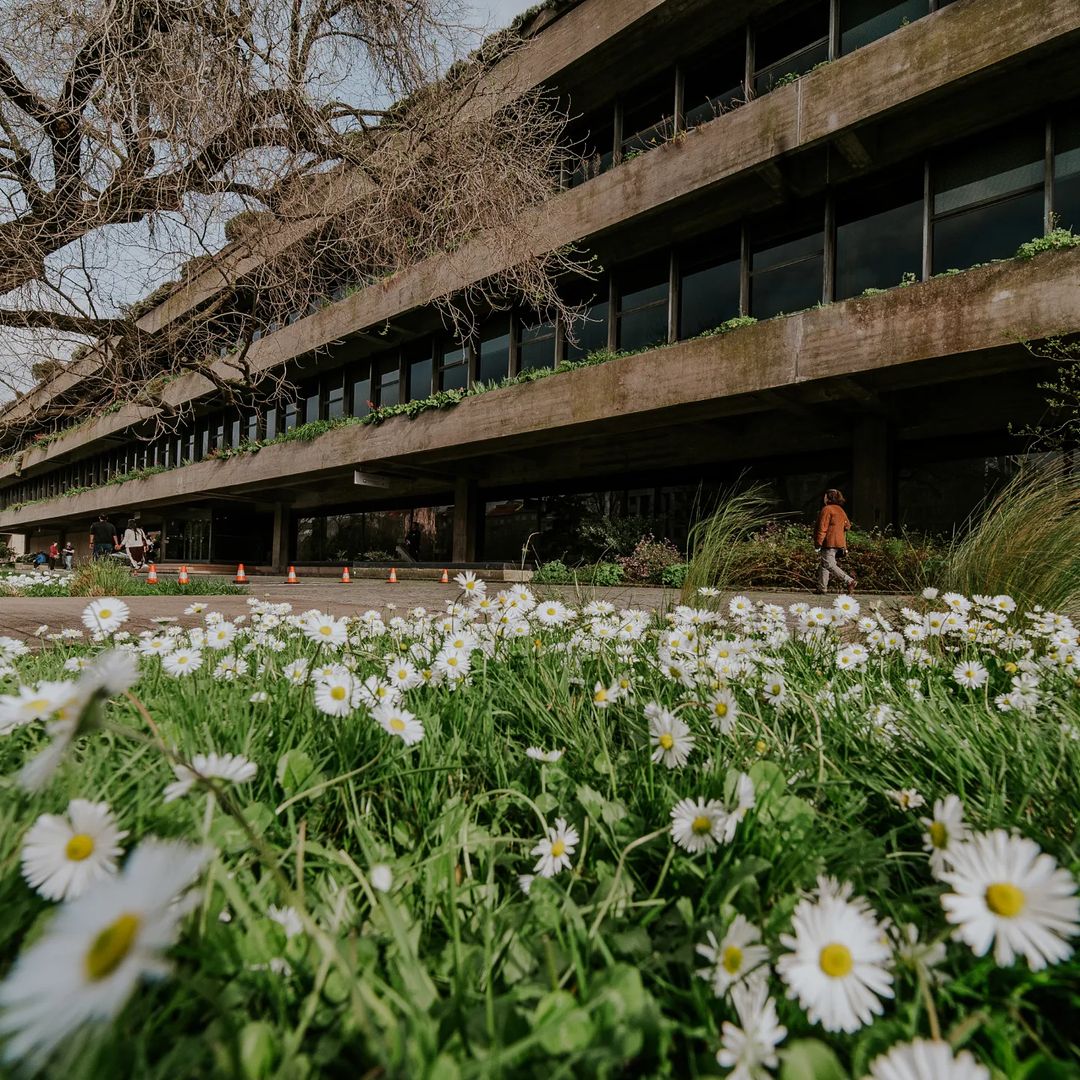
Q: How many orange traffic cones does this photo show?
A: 7